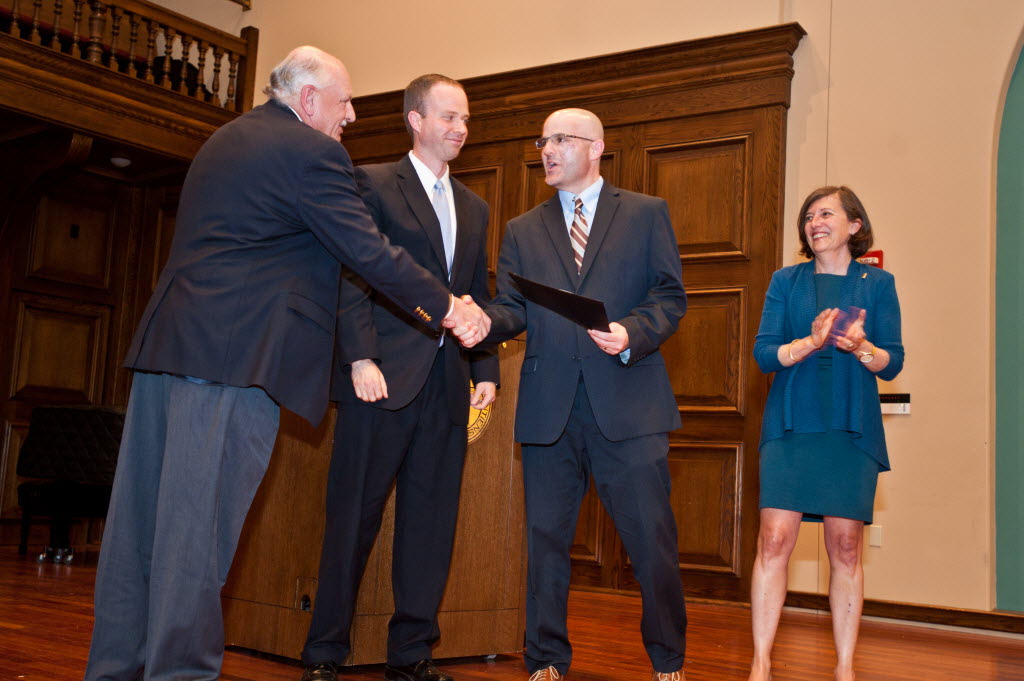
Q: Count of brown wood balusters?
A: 13